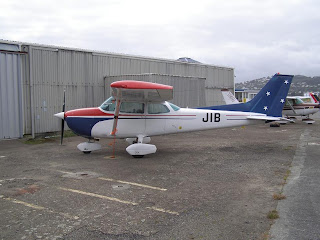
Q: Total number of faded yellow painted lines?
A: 3